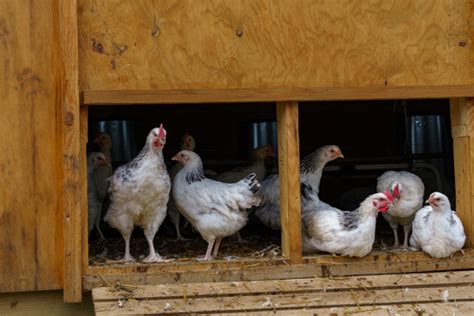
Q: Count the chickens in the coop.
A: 10